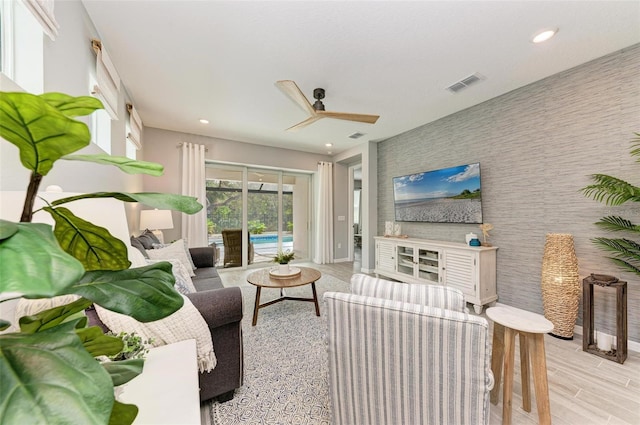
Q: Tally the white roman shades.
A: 3